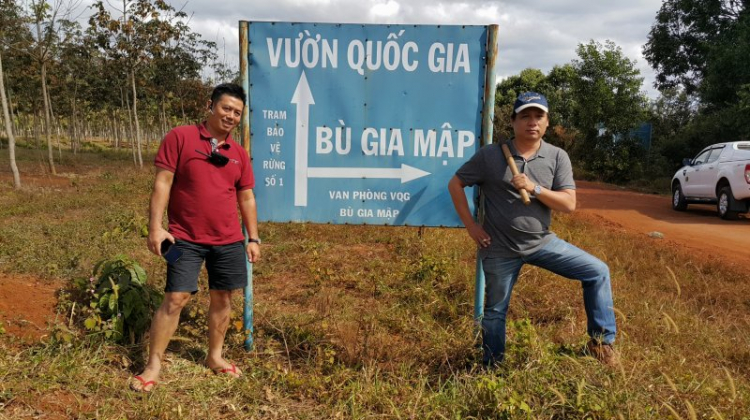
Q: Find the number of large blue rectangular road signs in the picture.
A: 1